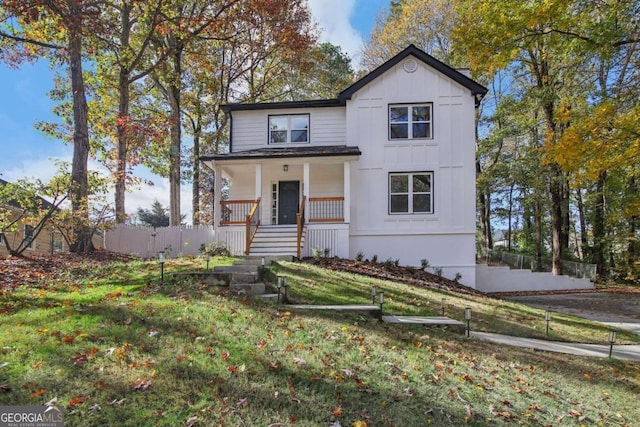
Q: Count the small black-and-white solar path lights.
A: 11